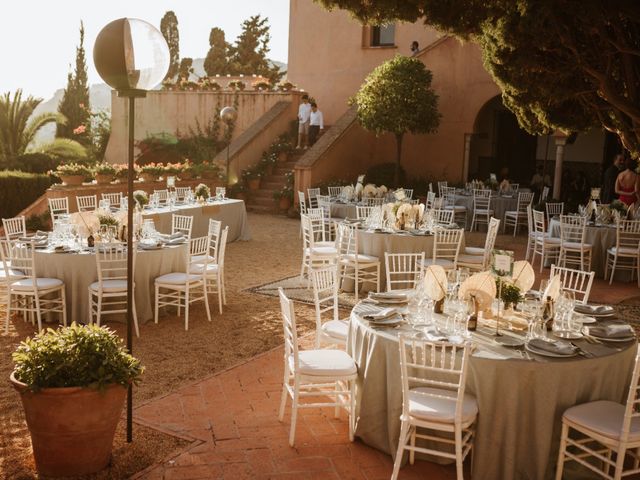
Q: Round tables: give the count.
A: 6